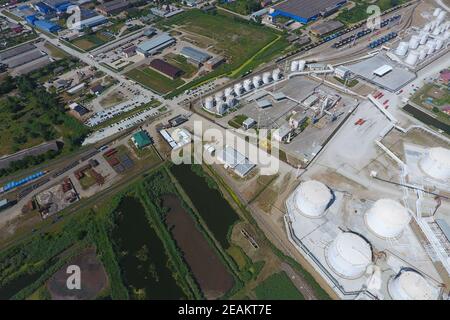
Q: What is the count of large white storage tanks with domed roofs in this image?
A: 5